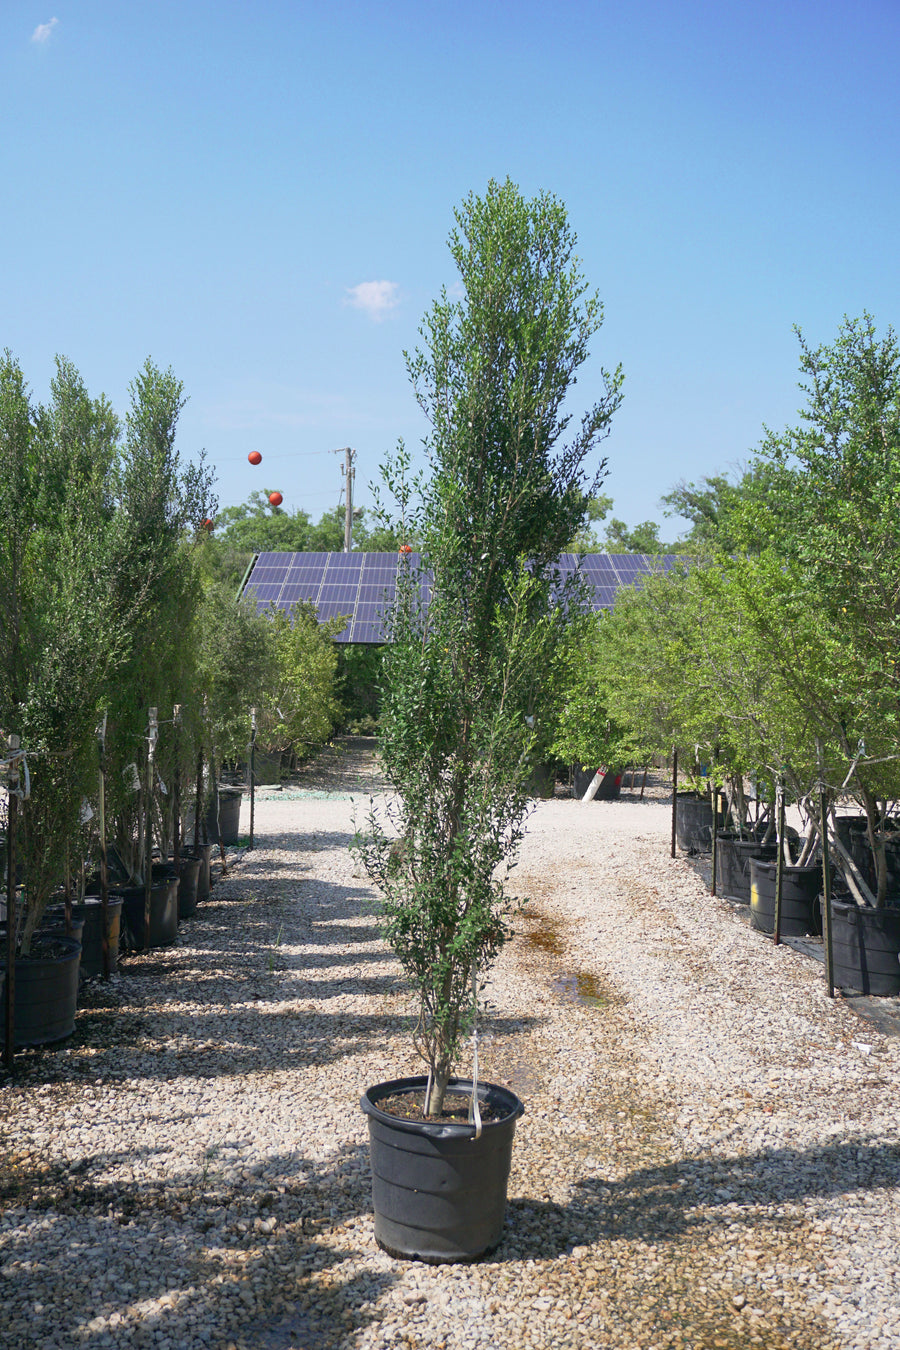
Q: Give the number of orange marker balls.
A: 4